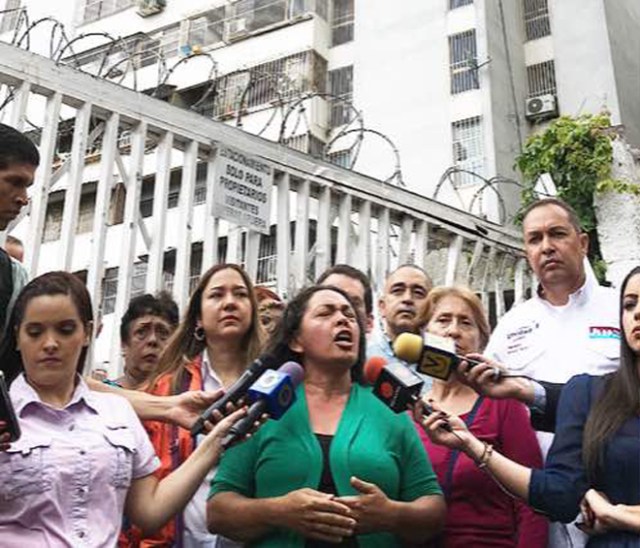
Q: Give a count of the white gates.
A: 1